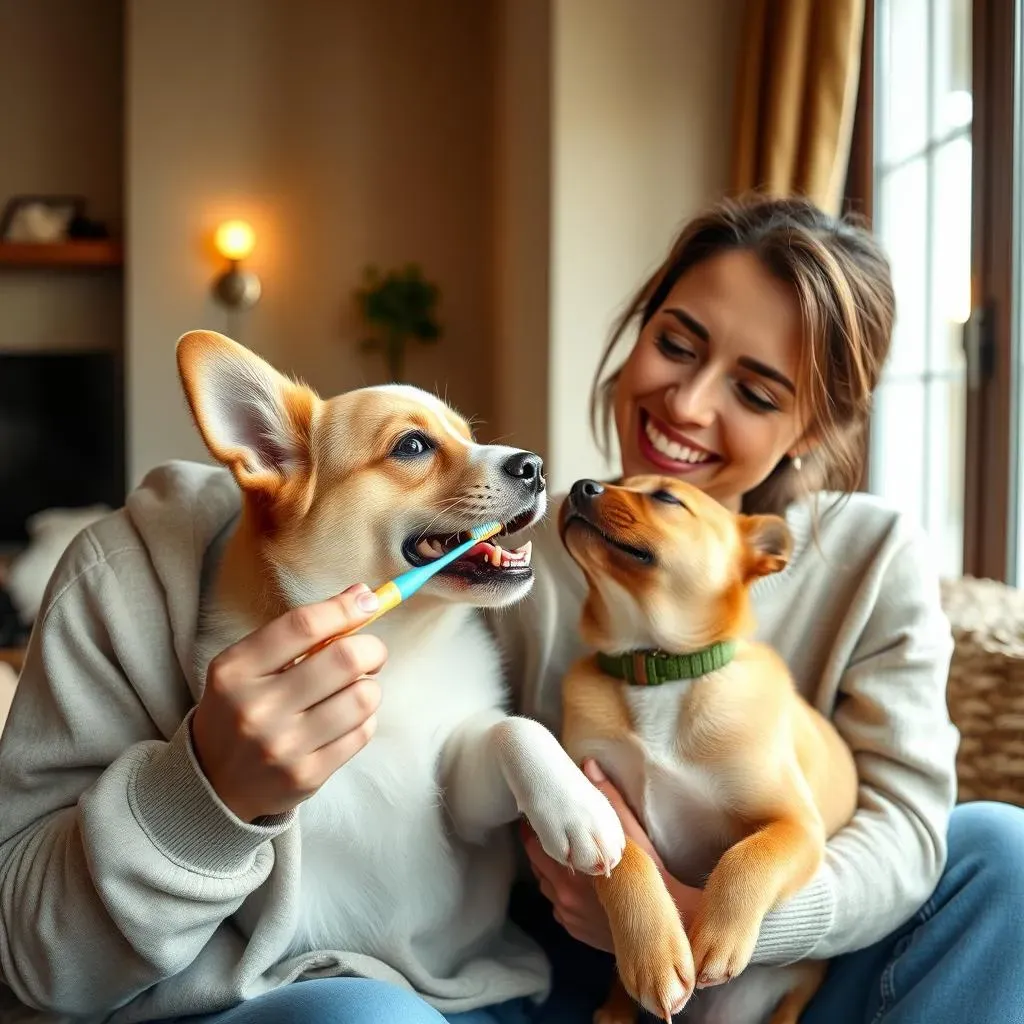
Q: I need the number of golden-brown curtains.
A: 1